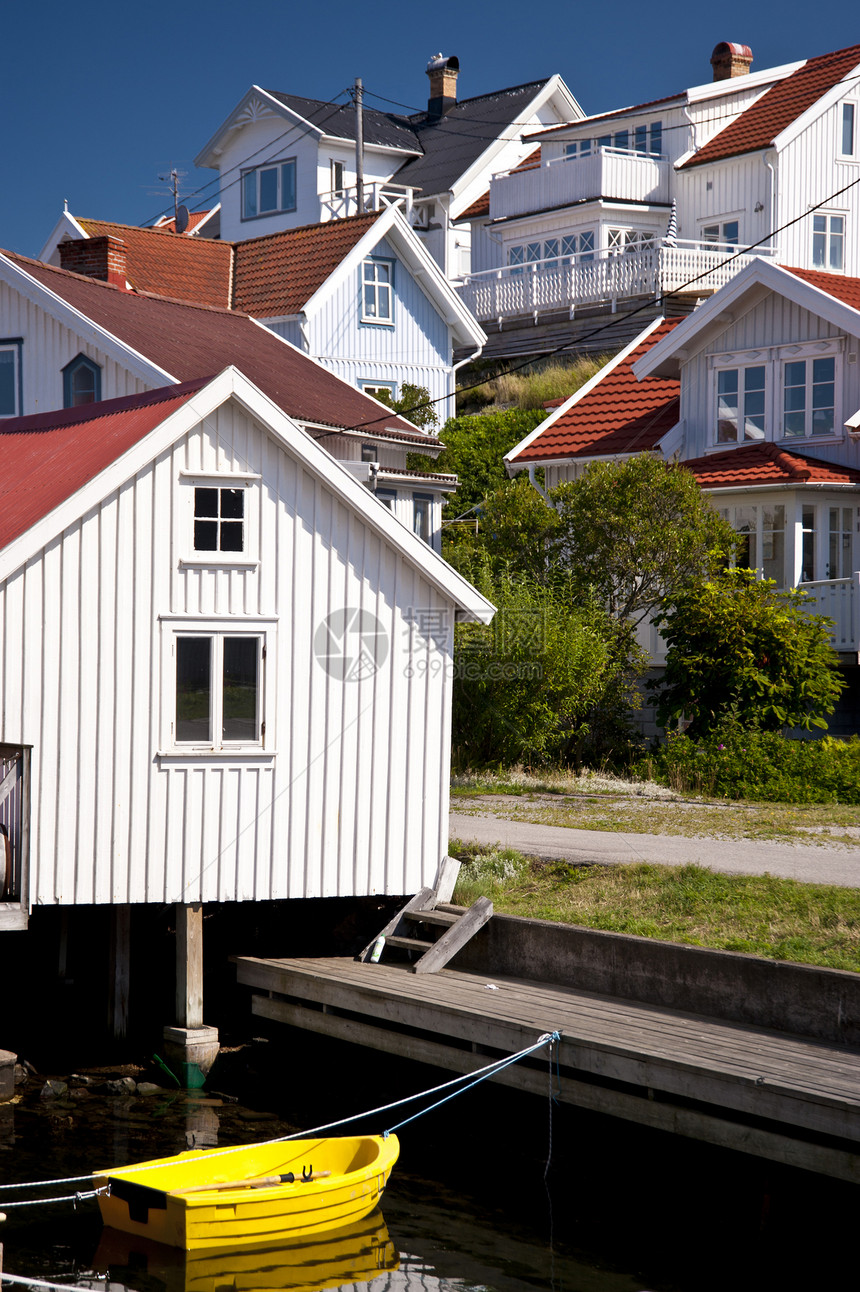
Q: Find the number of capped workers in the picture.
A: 0